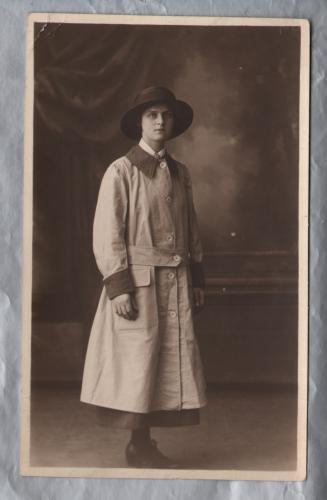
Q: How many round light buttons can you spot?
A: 6